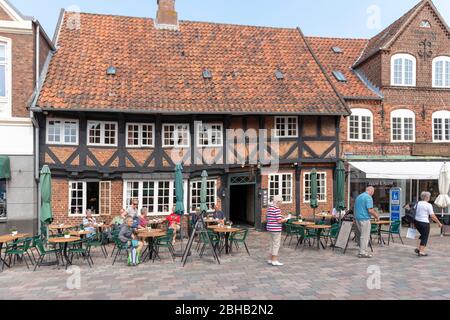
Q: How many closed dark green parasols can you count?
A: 5